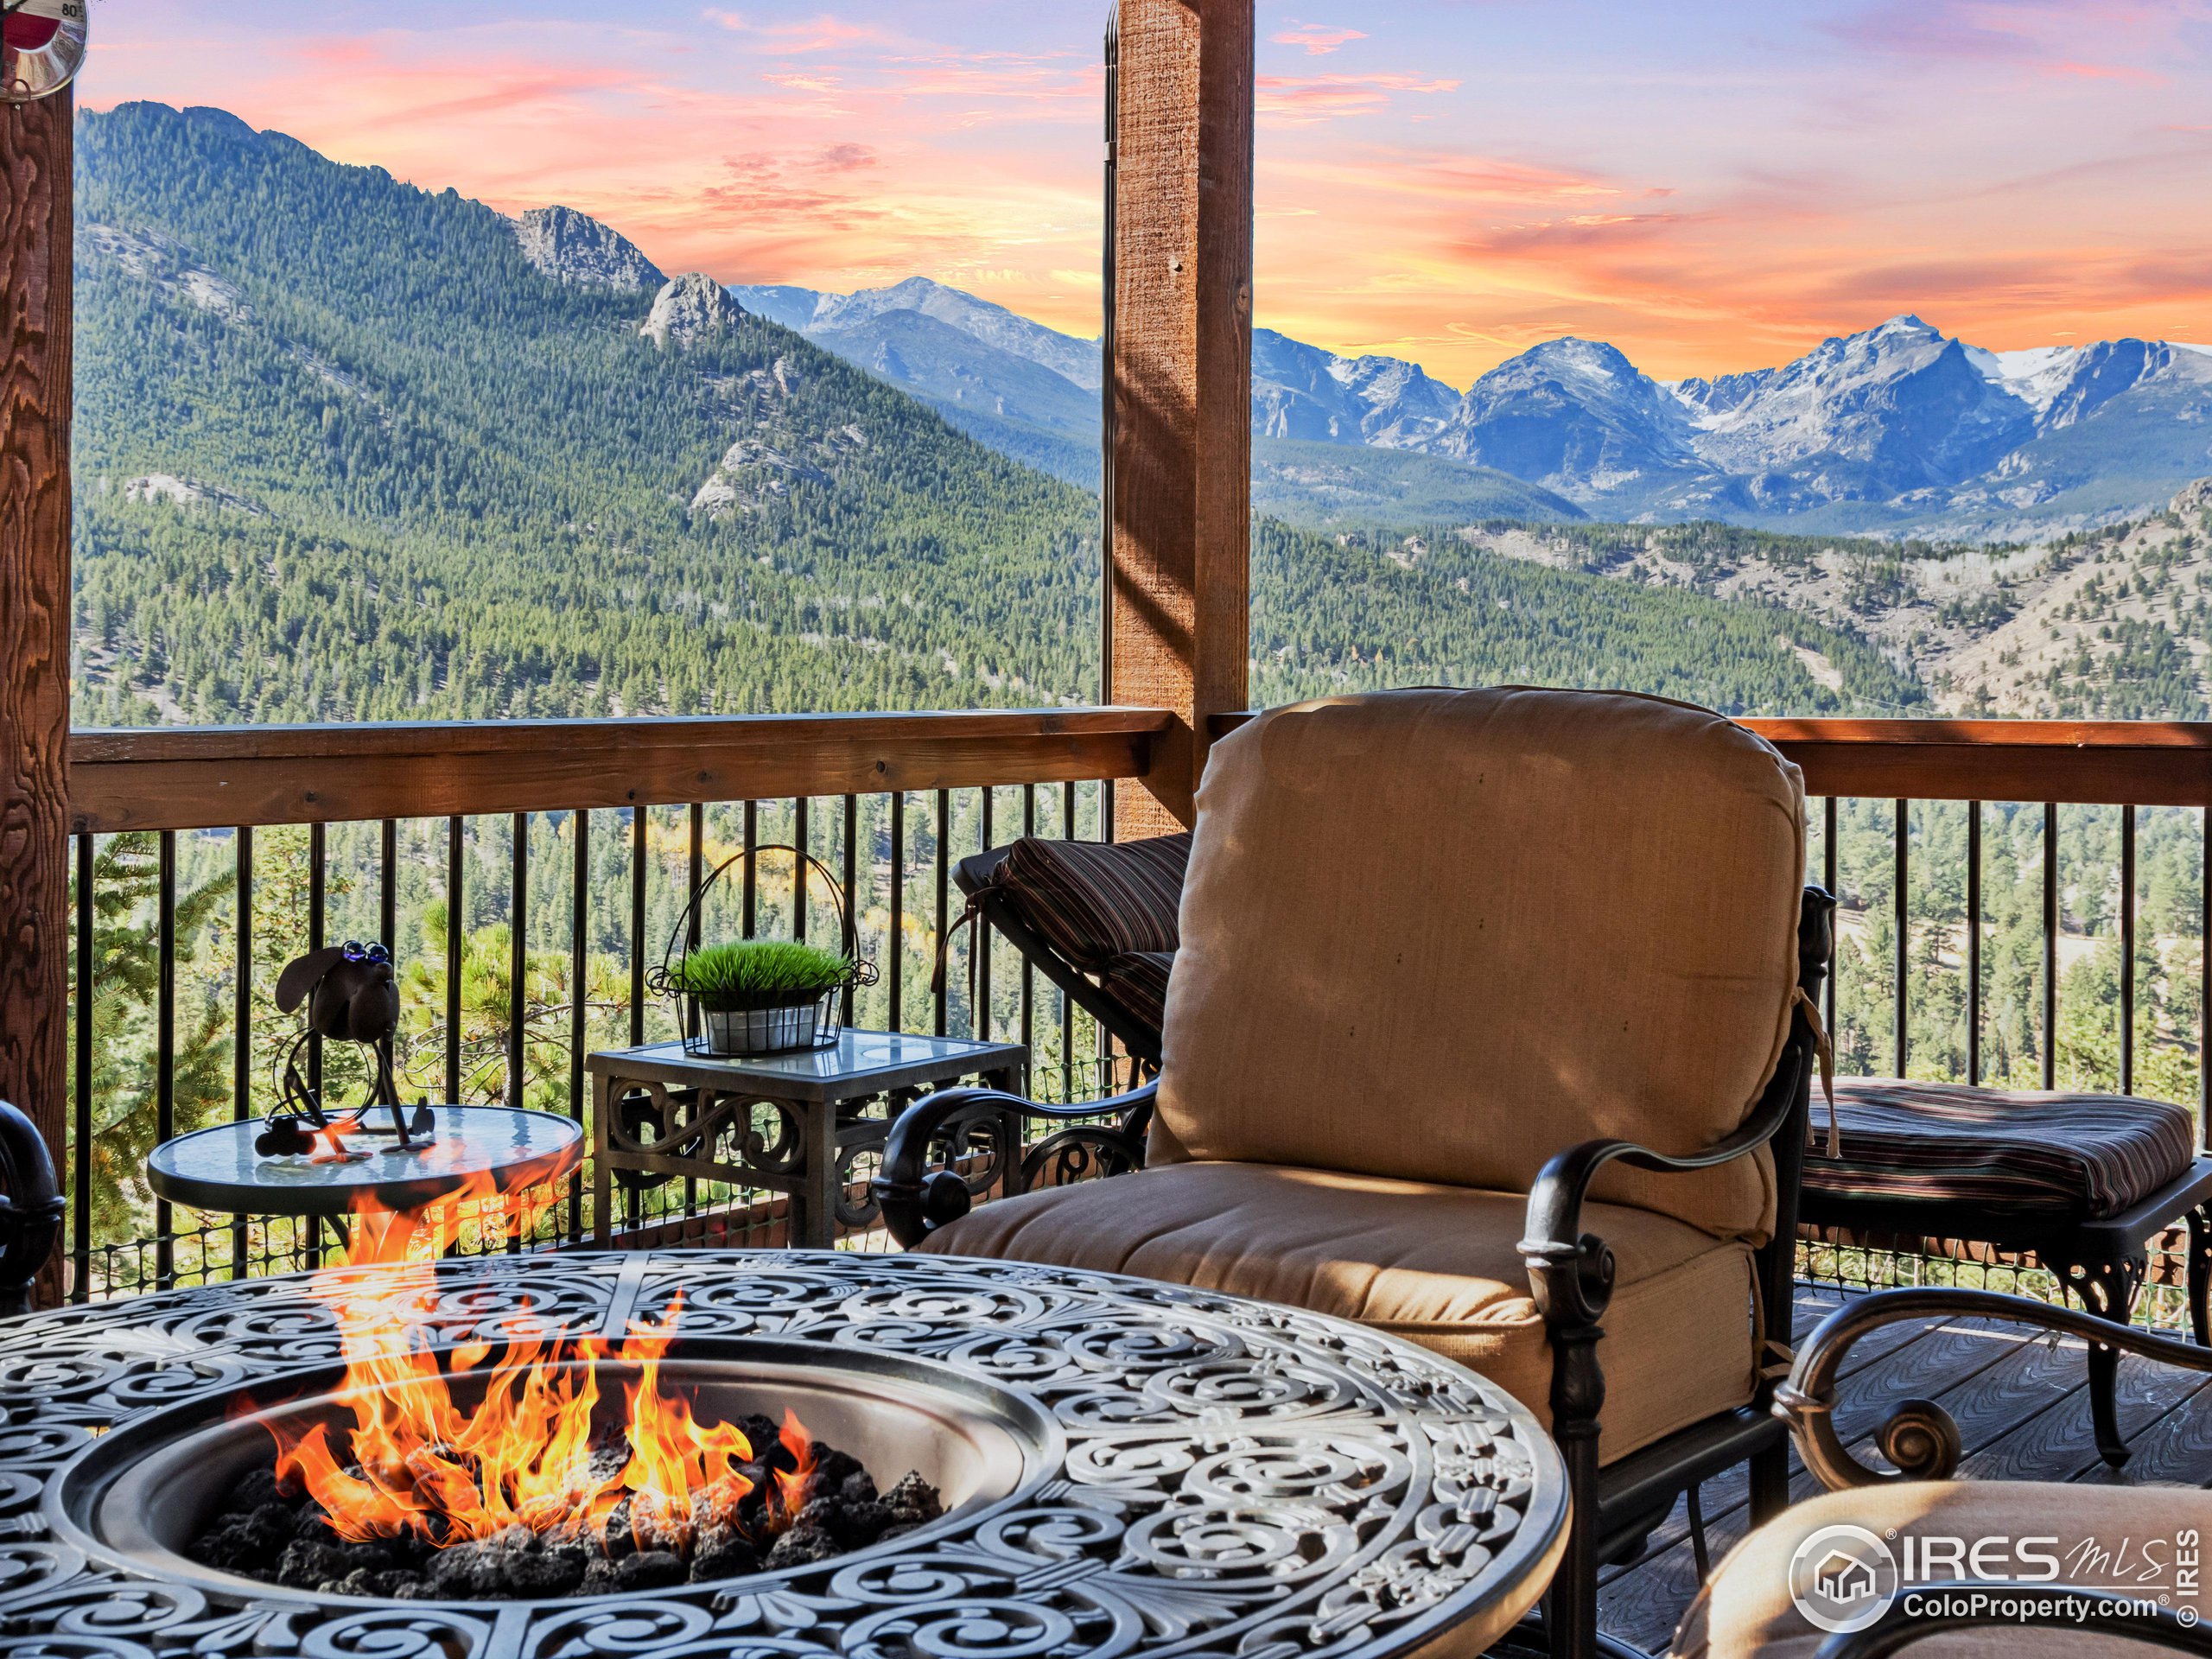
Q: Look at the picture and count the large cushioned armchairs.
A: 2